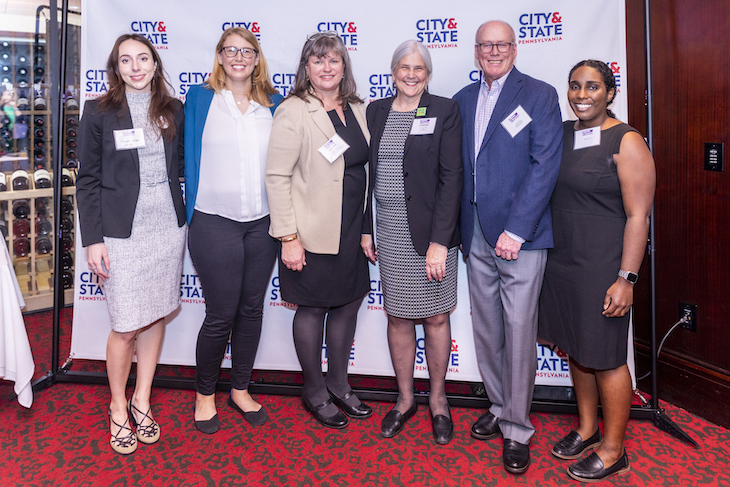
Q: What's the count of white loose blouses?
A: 1